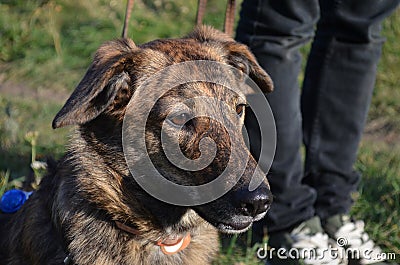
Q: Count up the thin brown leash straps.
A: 3